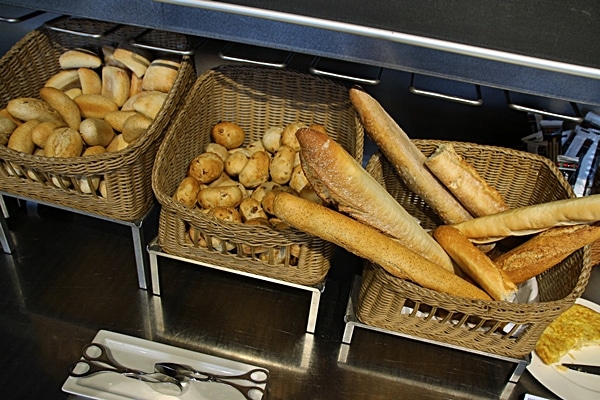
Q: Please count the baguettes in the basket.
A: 7